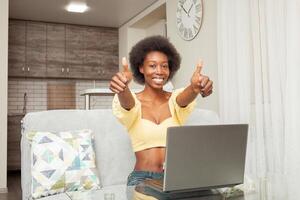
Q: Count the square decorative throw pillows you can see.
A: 1